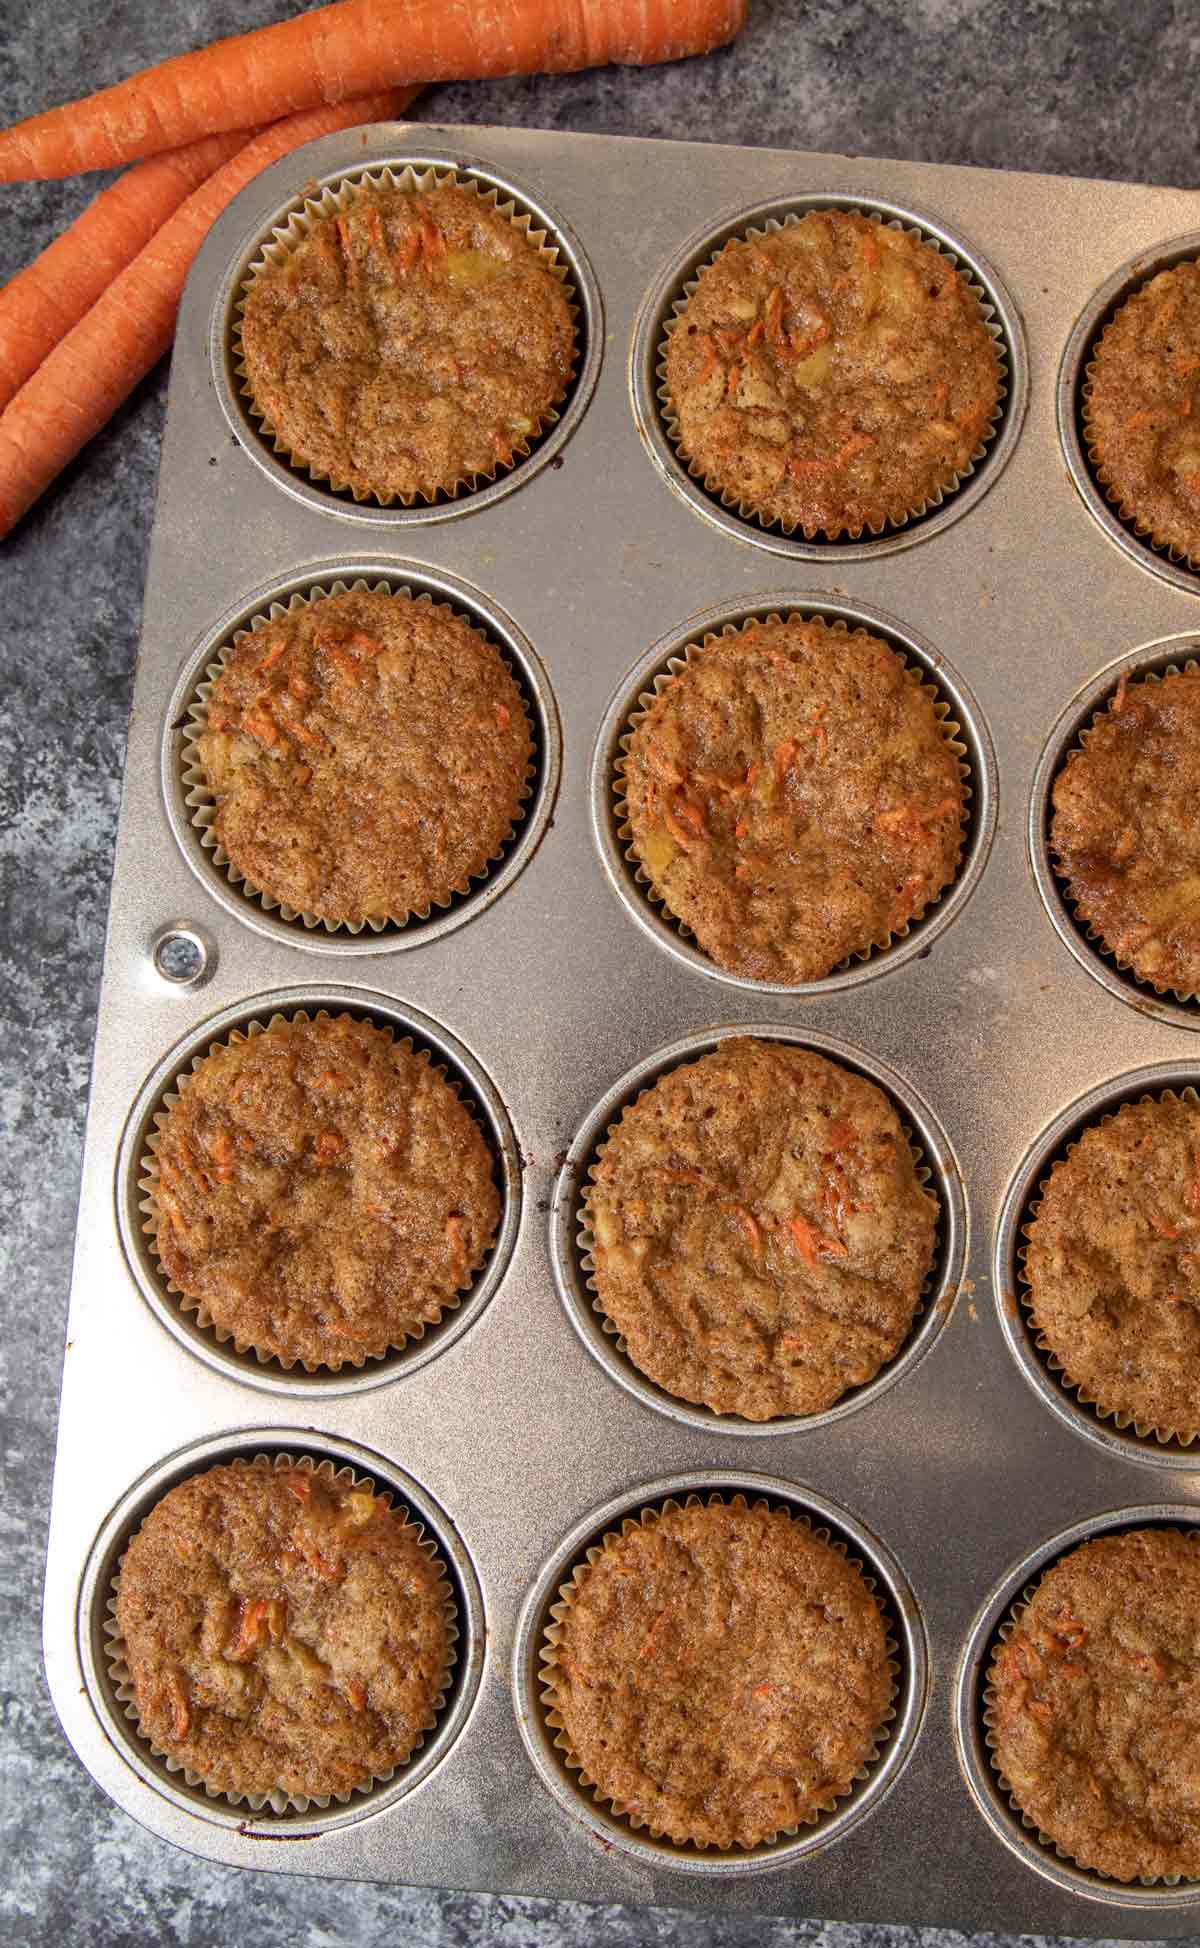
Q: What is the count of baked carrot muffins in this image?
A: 12